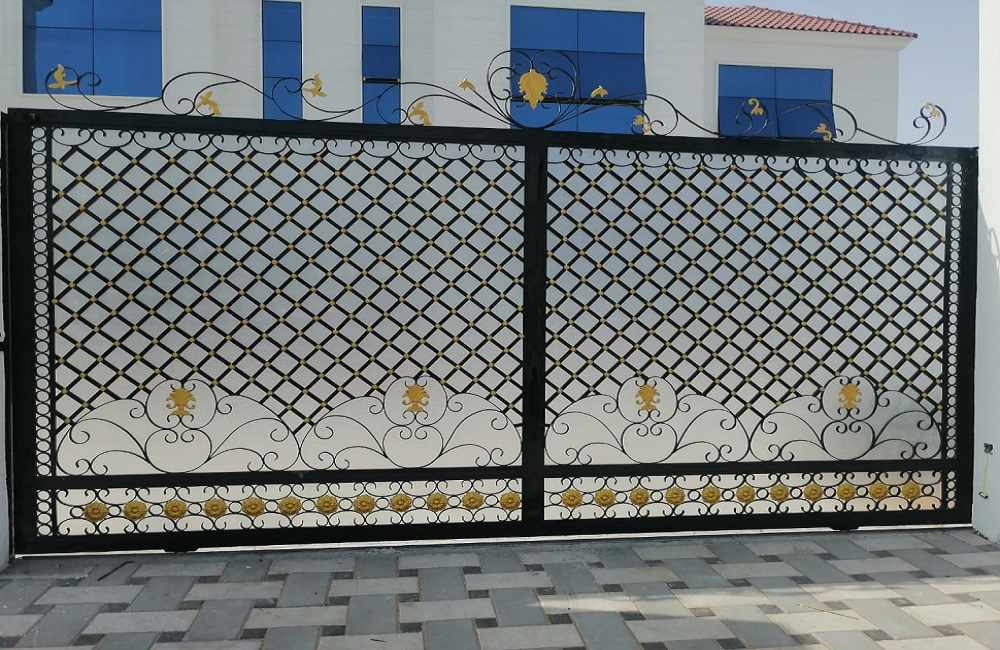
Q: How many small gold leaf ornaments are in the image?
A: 10